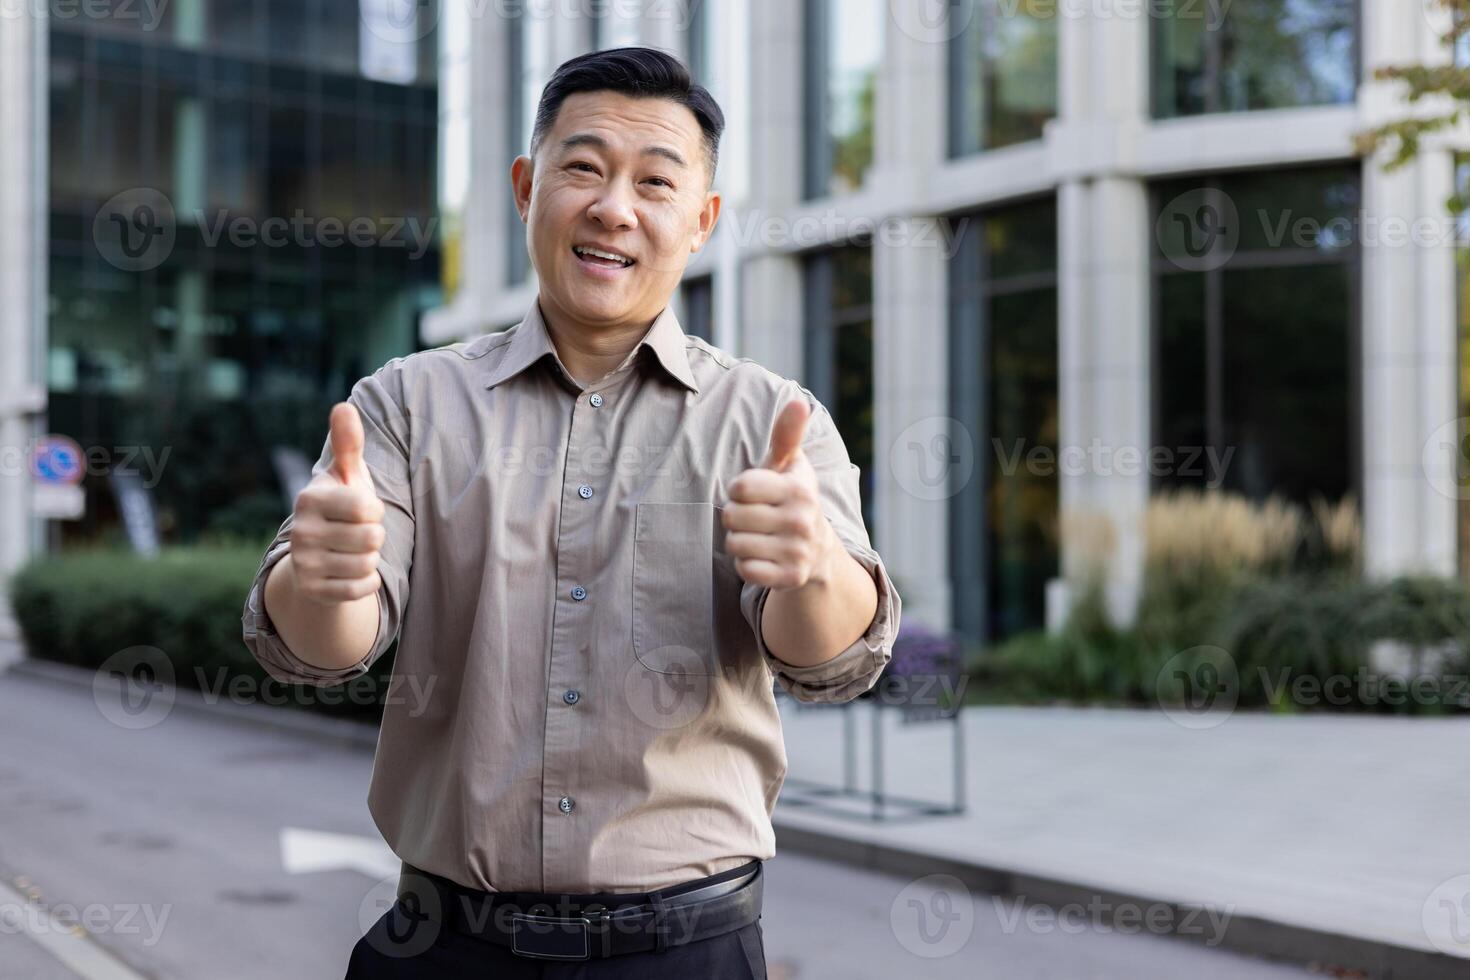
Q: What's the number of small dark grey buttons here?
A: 5